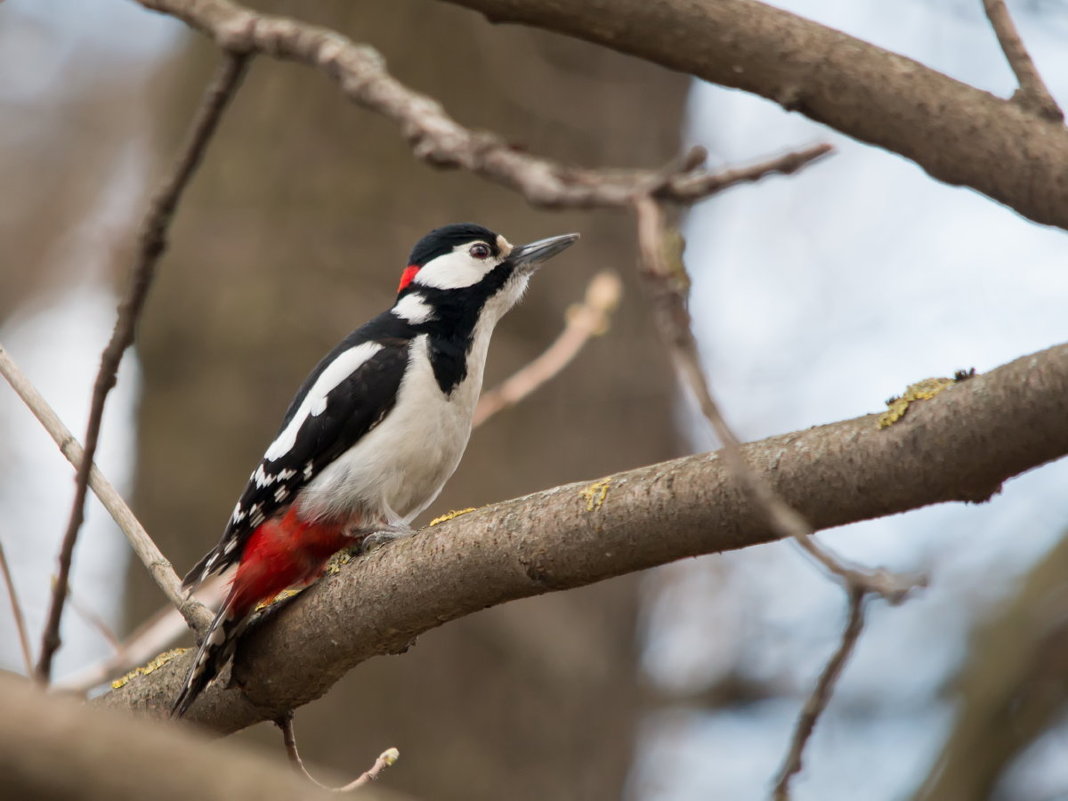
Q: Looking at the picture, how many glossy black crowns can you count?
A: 1